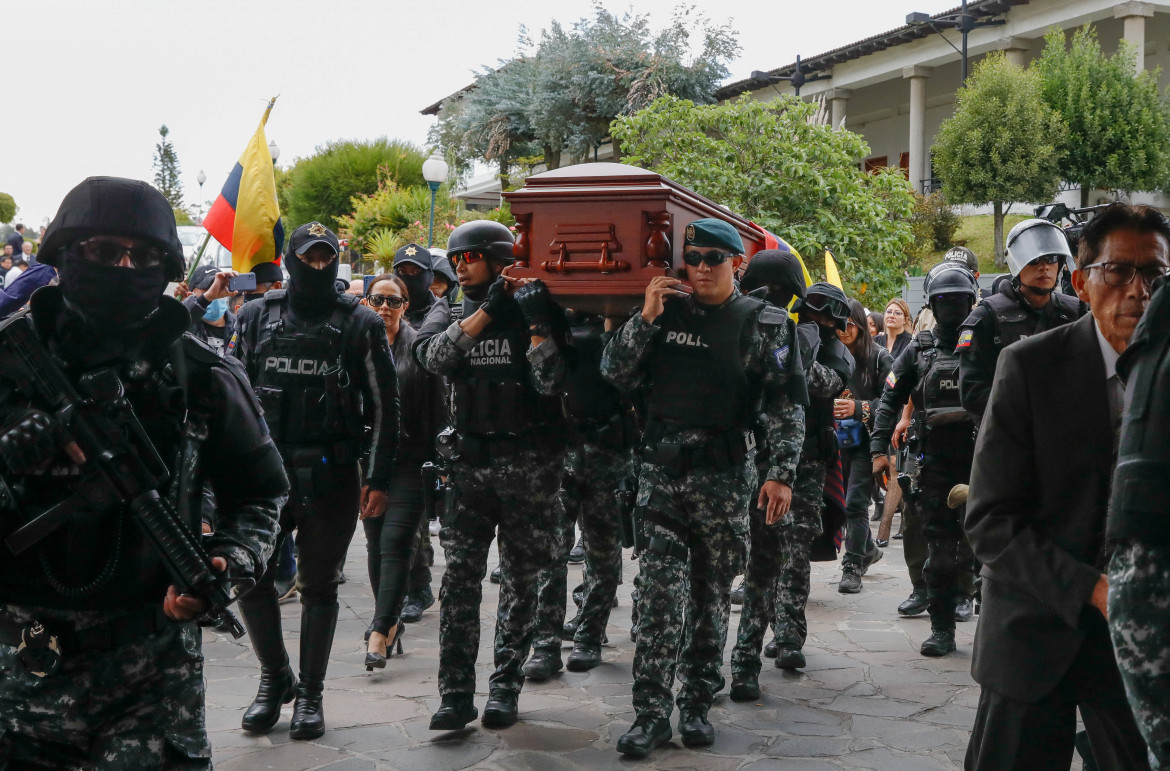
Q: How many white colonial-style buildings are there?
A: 1